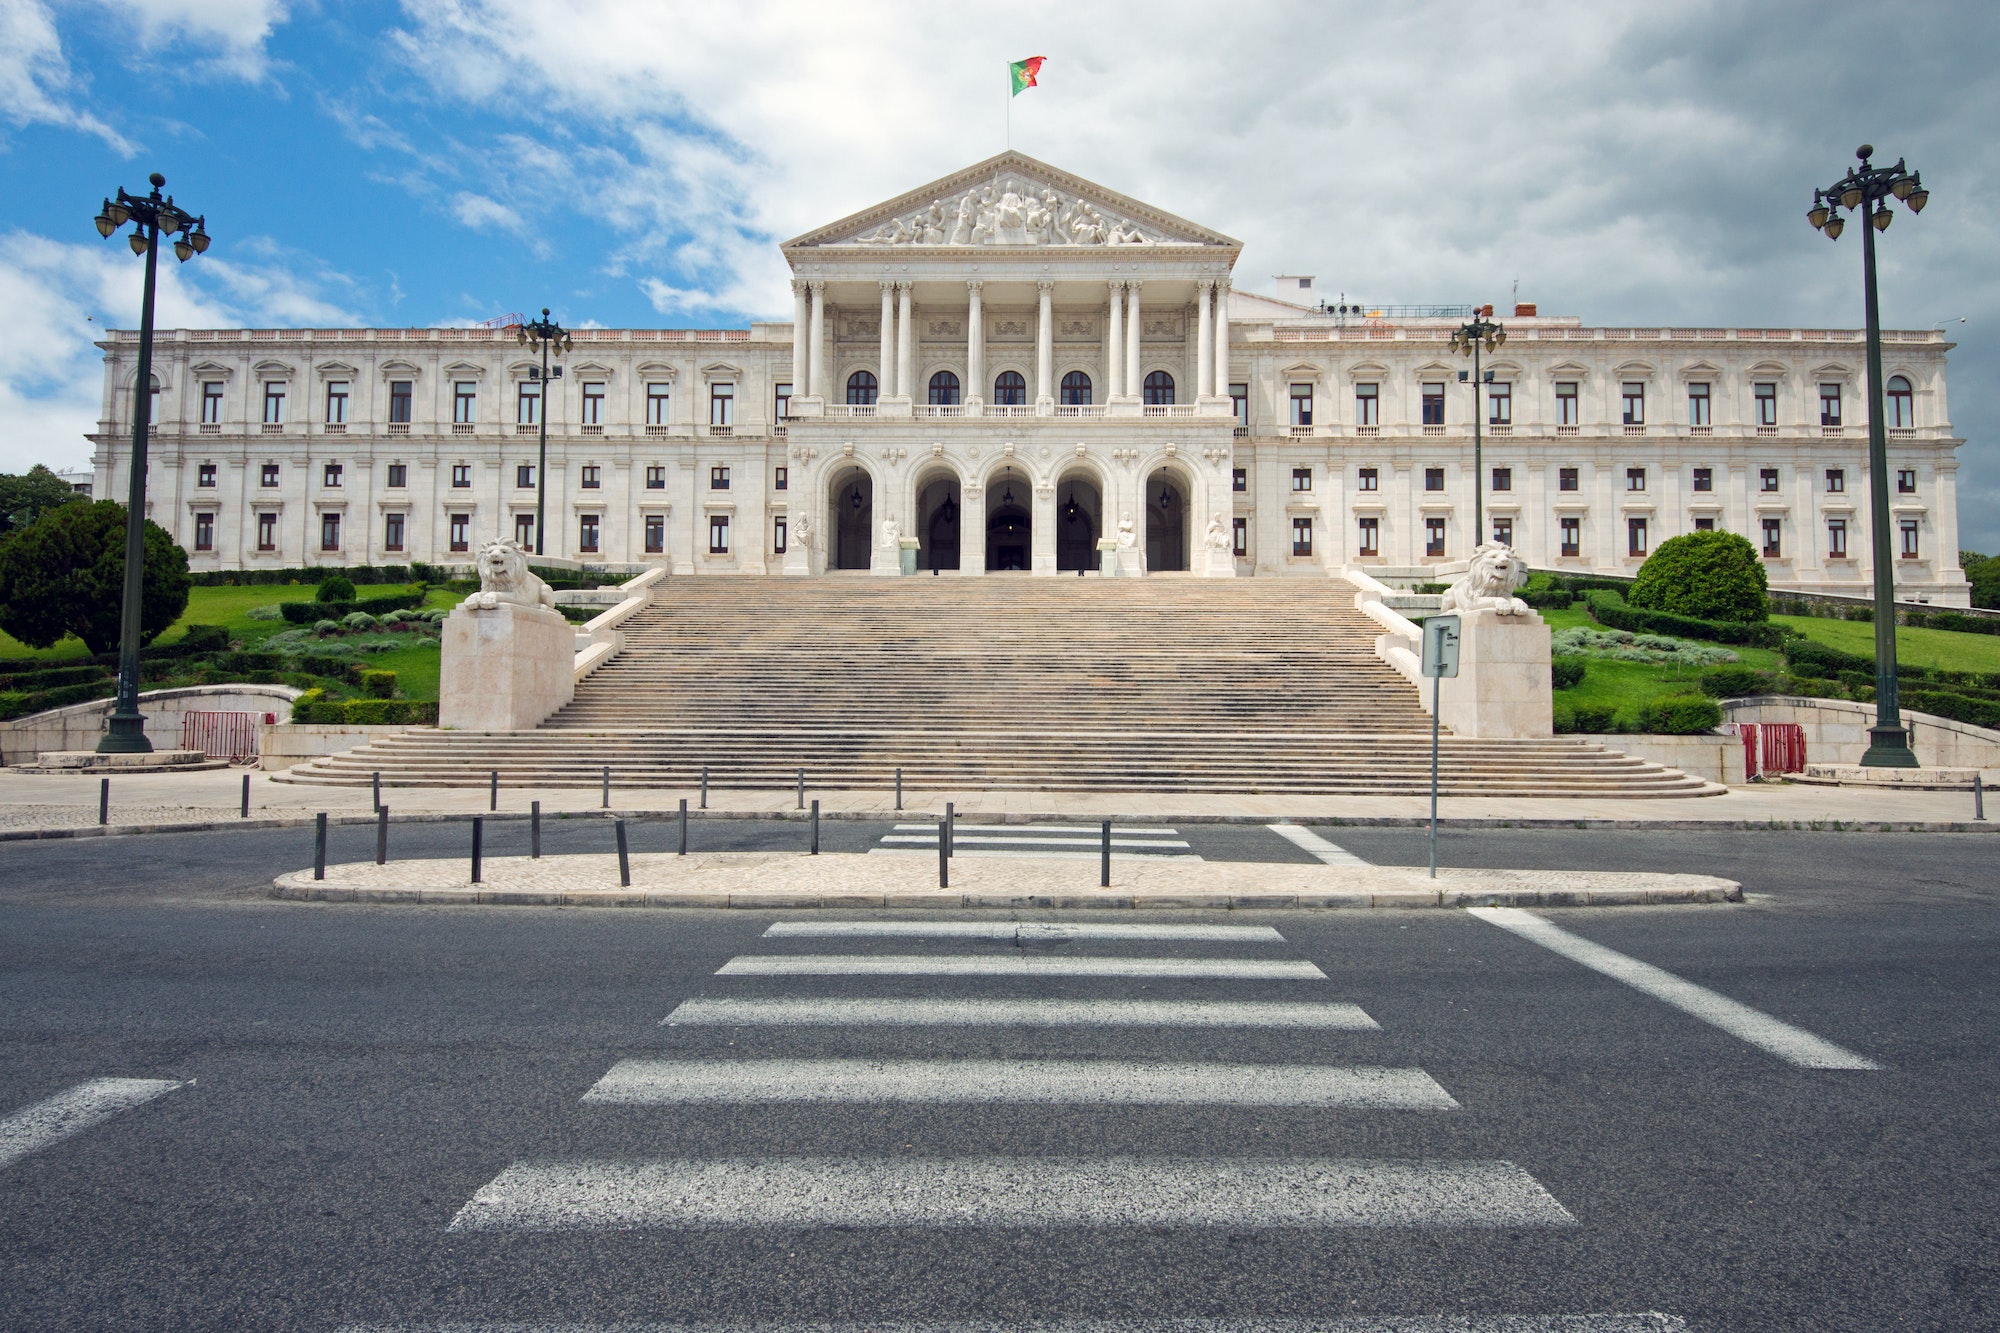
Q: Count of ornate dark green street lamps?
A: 4